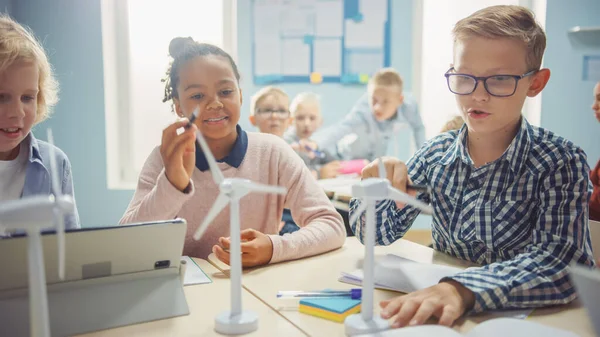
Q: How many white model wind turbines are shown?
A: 3